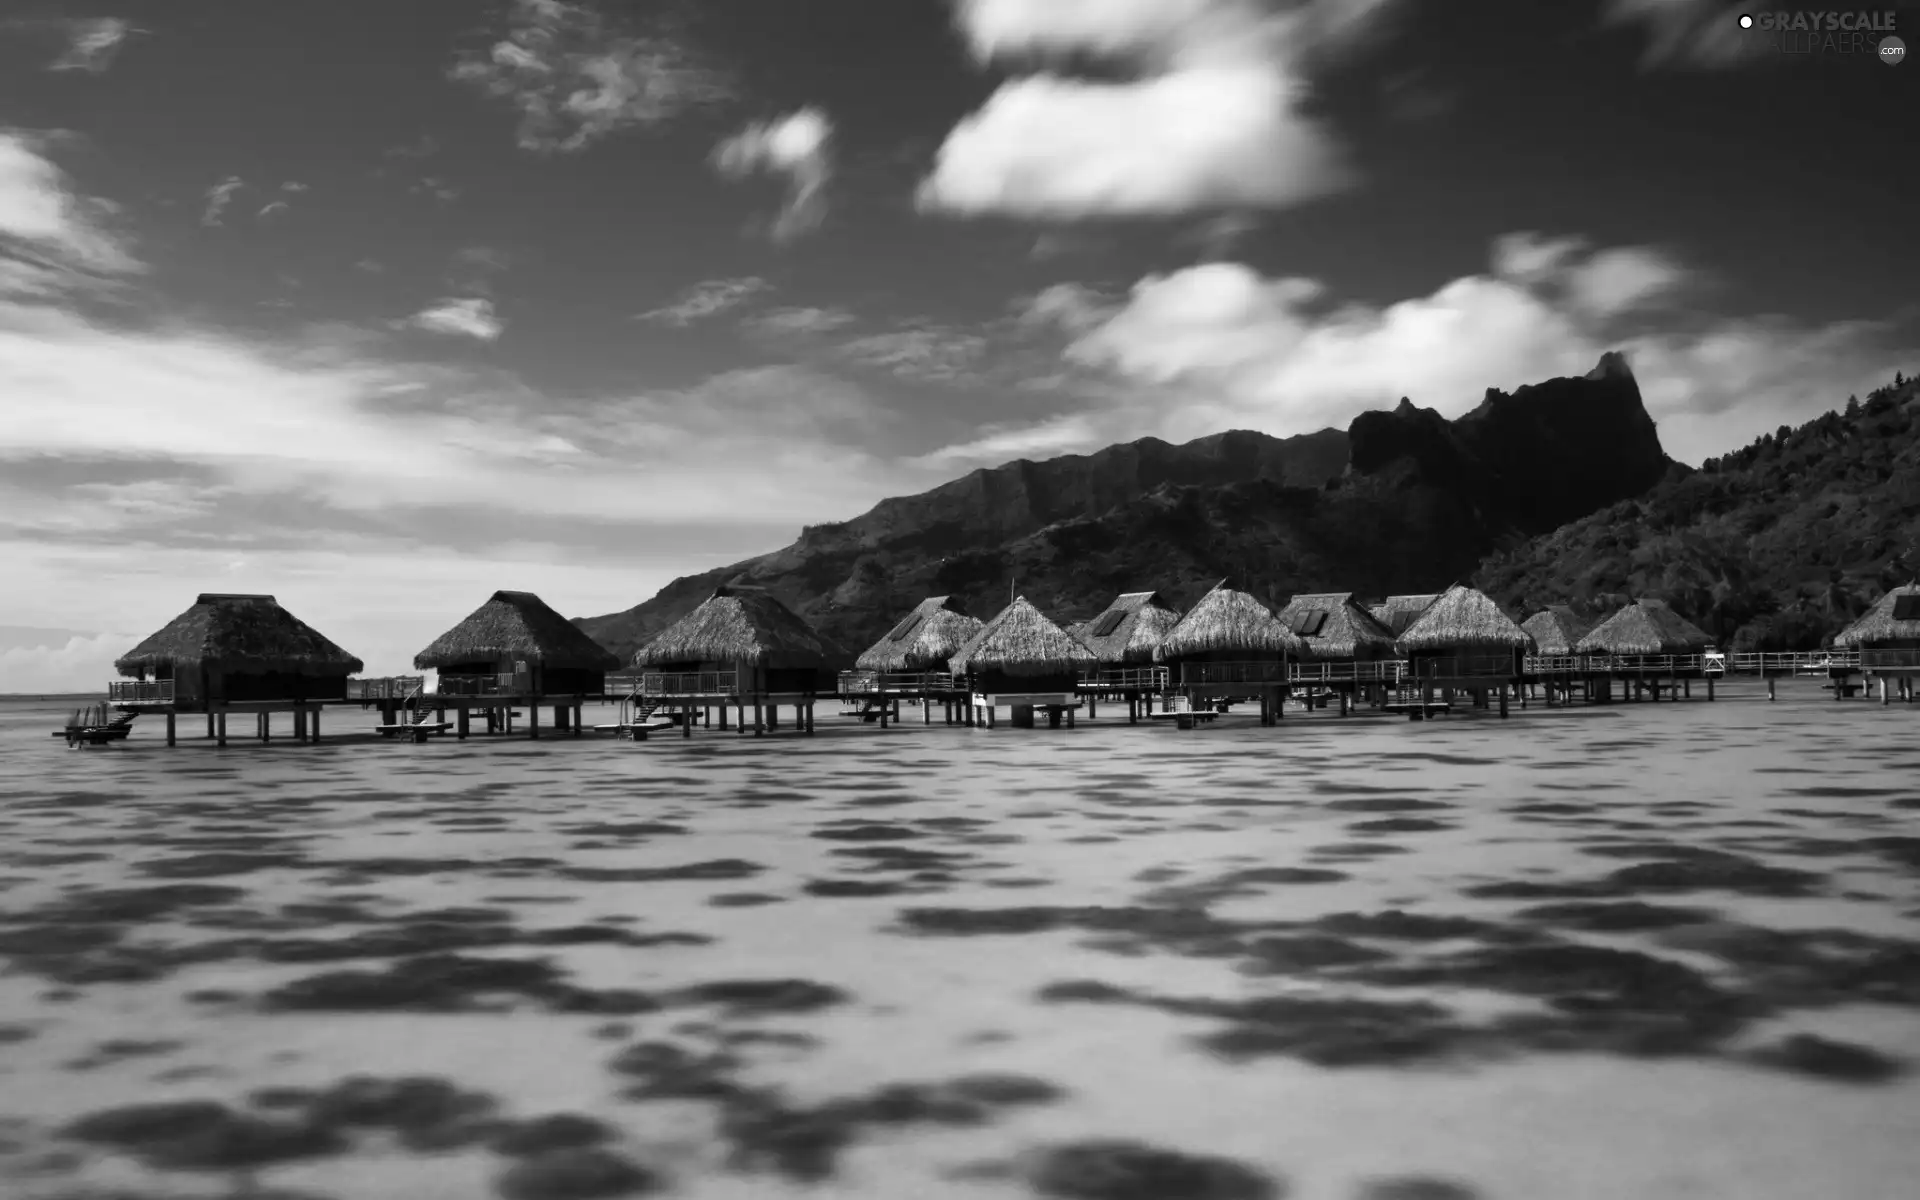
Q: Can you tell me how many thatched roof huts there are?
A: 13